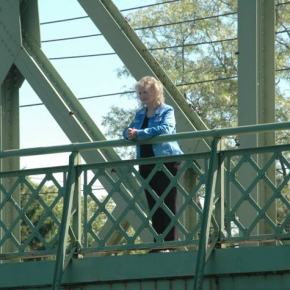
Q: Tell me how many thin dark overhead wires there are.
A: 4